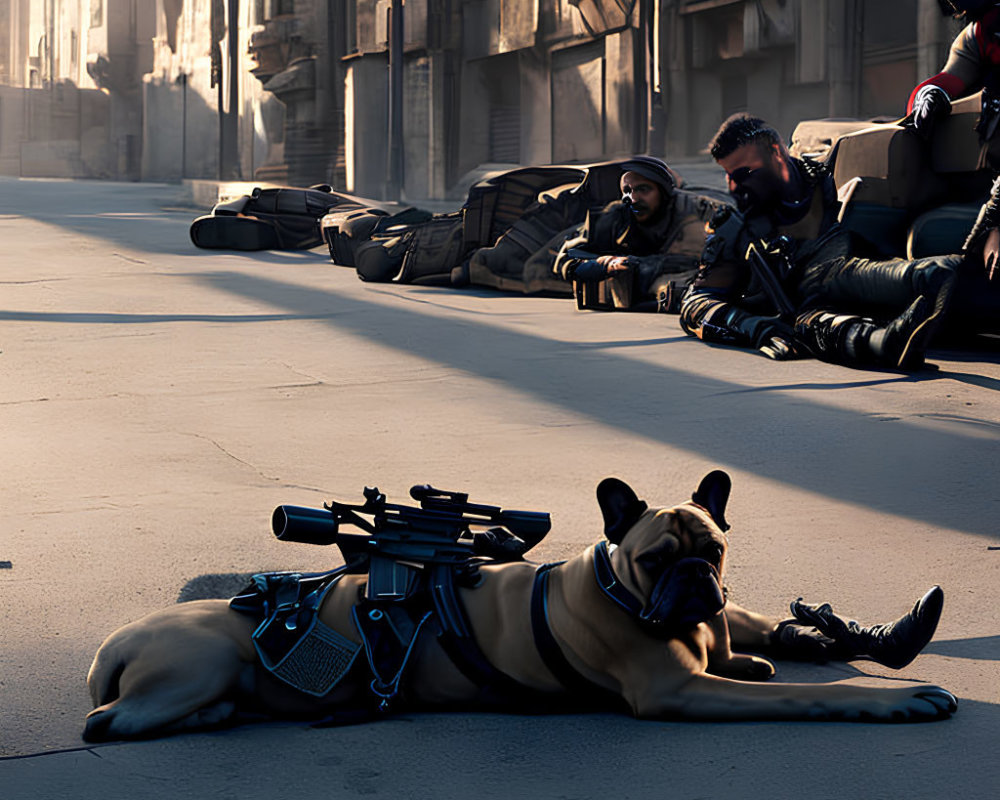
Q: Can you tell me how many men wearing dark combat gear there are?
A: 2